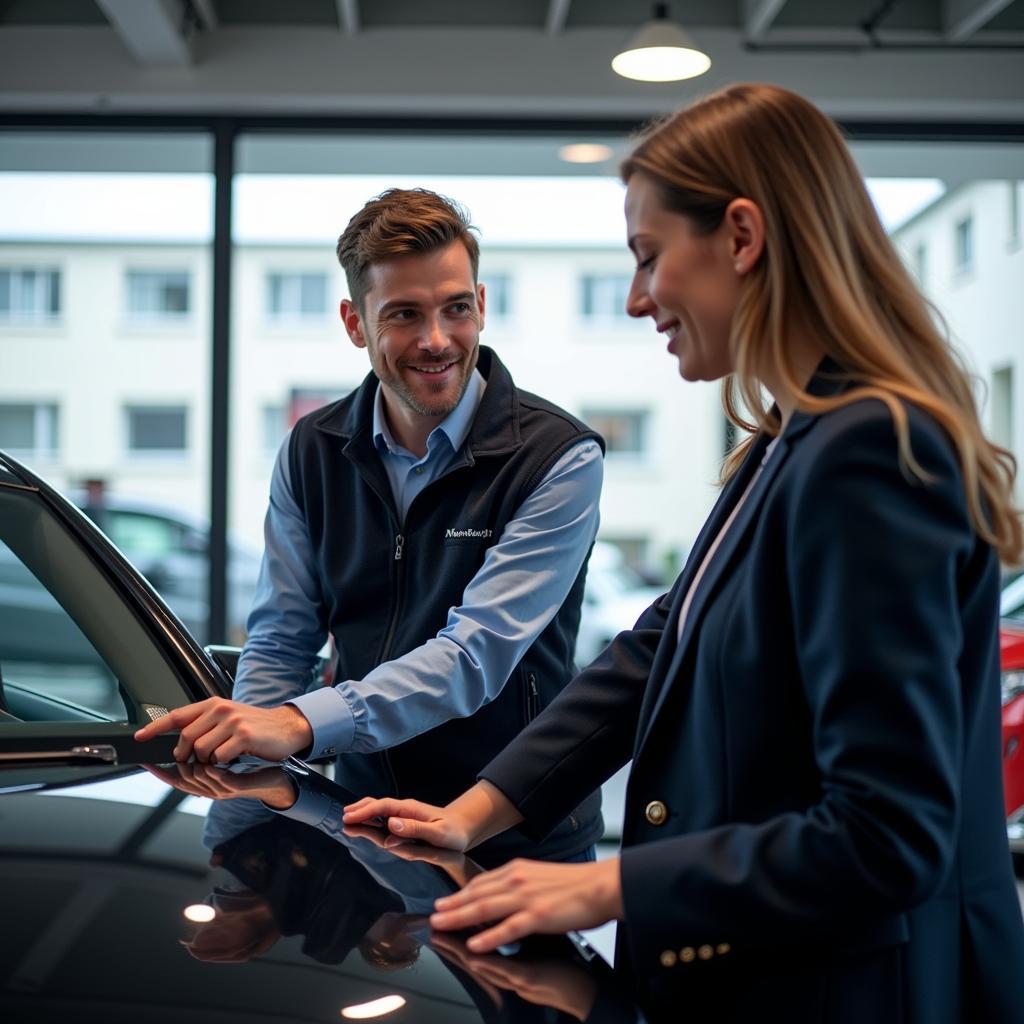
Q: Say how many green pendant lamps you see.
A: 0